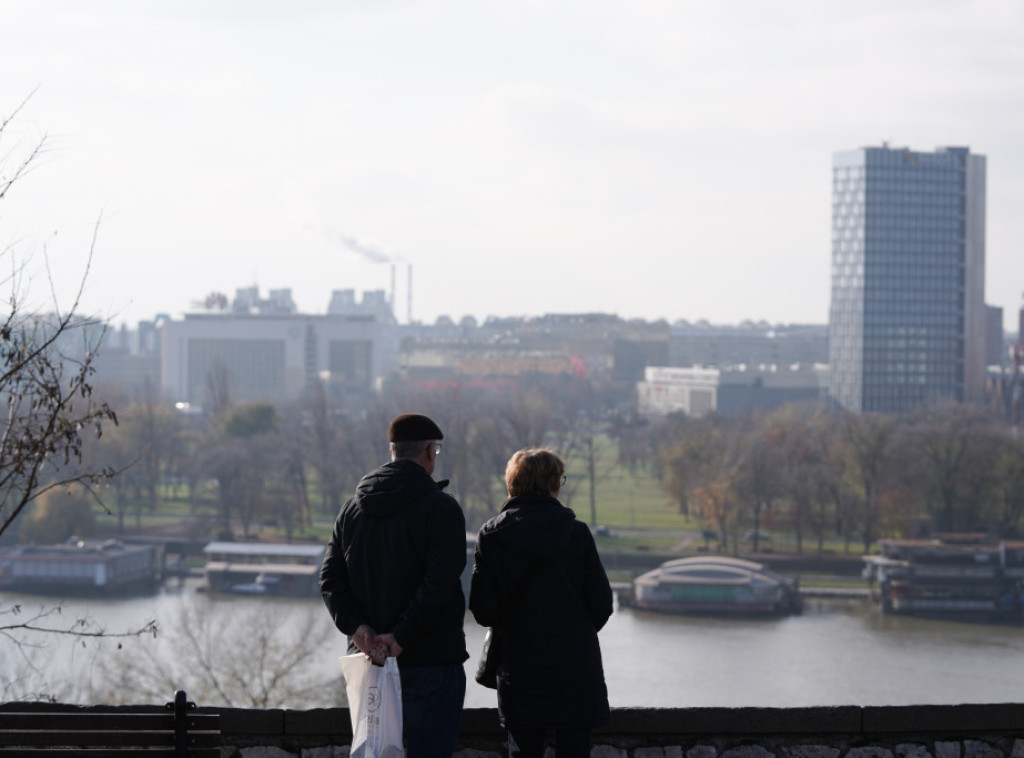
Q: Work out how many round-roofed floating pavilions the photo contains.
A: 1